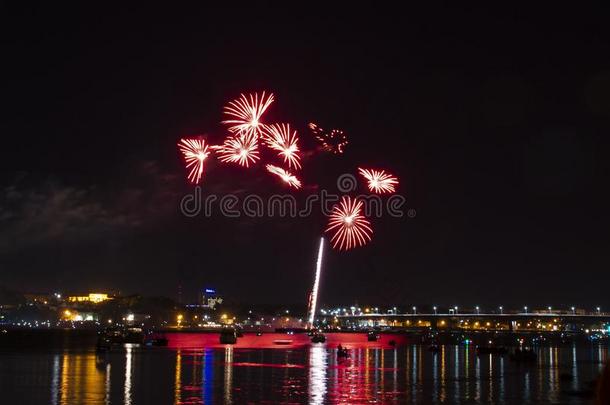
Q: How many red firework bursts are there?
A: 8